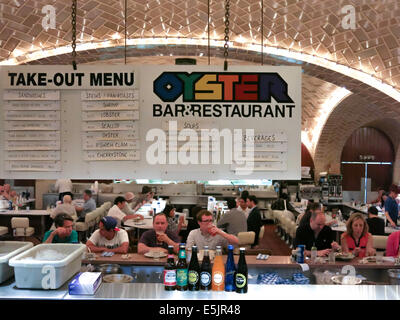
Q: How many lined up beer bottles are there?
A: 7